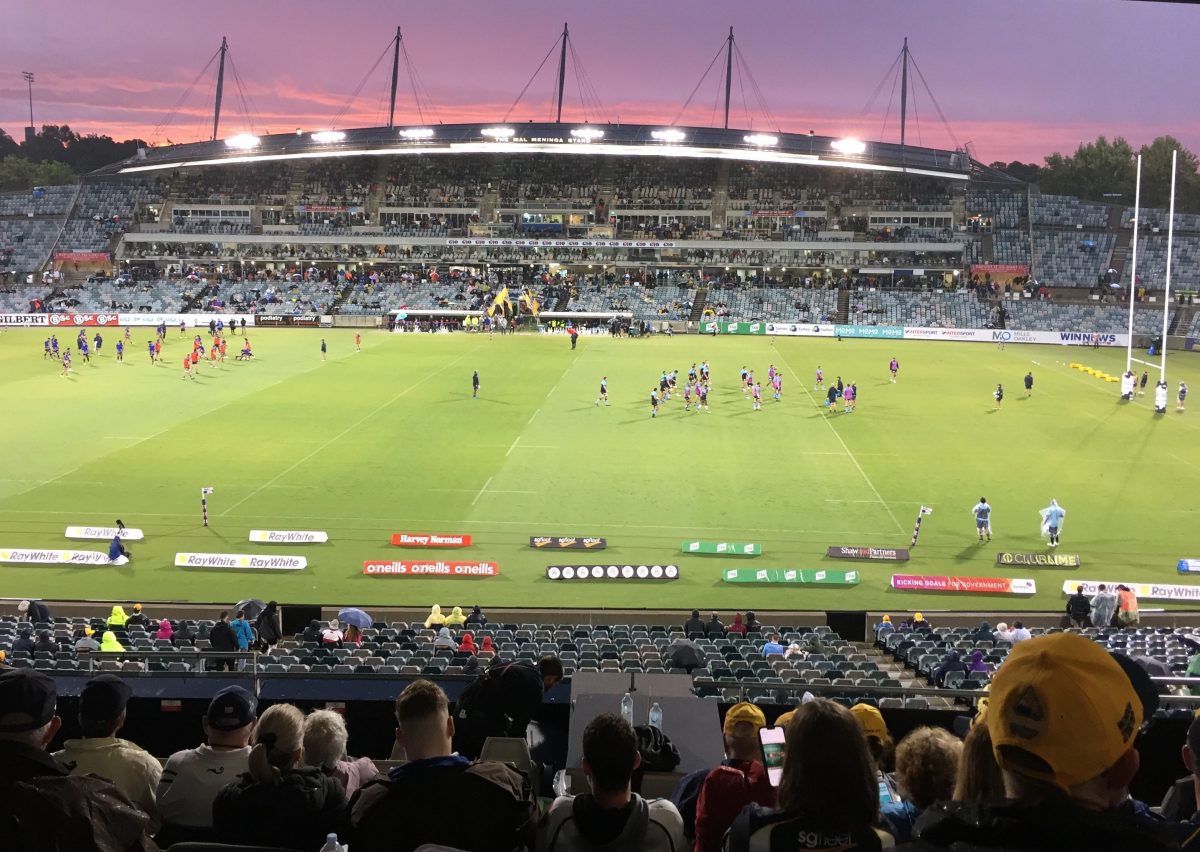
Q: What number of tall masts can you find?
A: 5